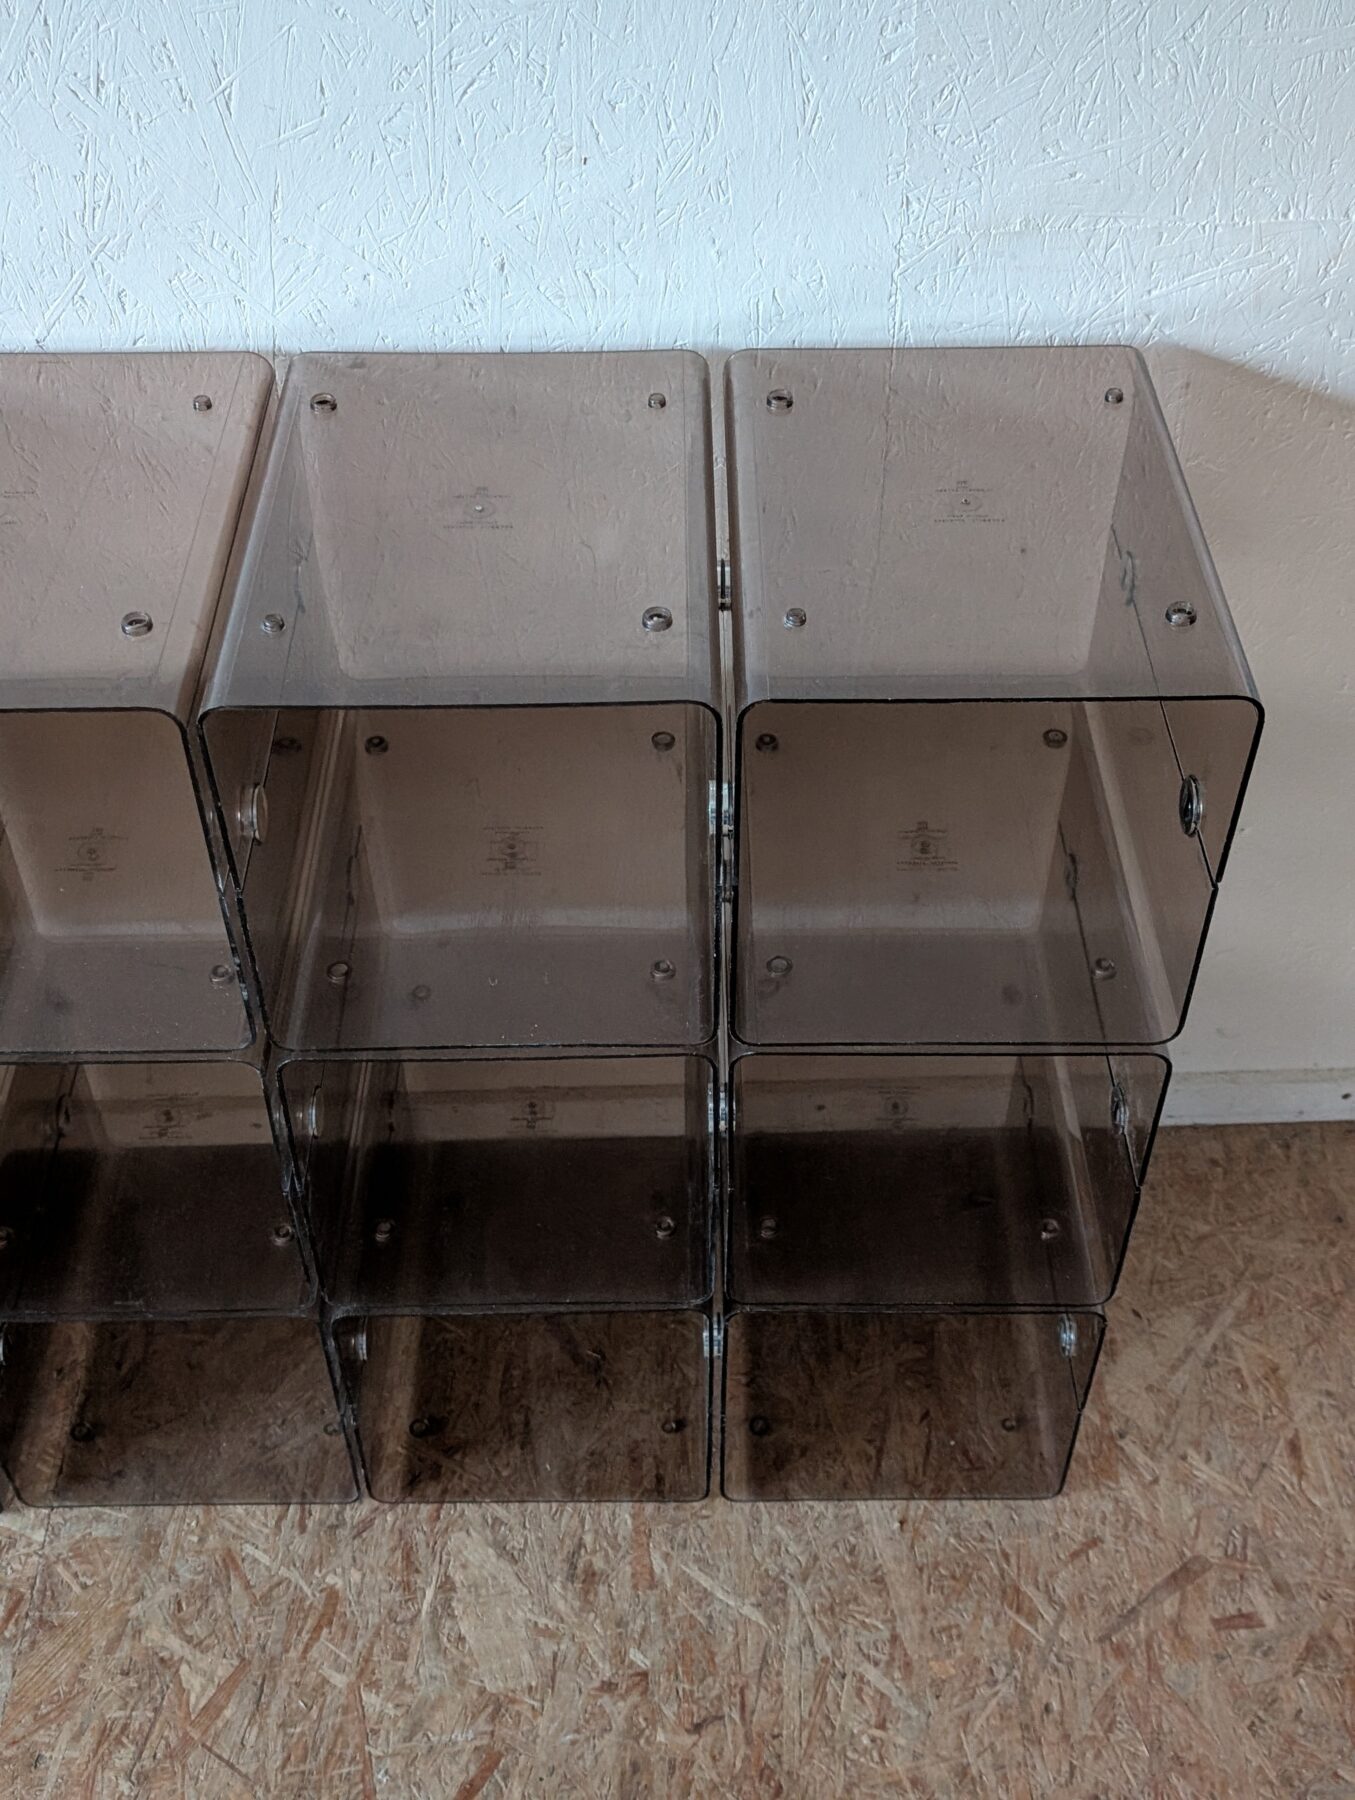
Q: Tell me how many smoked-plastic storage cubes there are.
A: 9